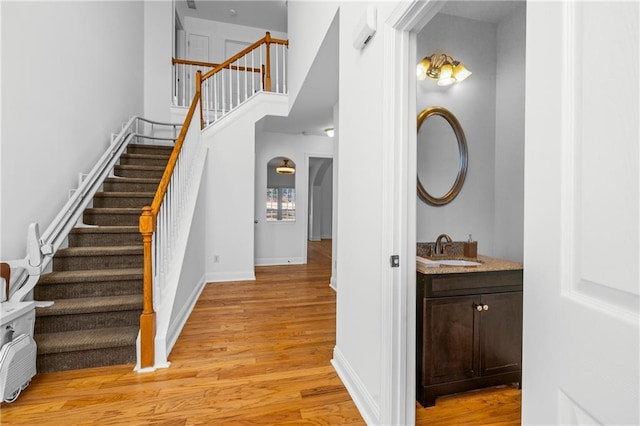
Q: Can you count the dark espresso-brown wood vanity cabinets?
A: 1